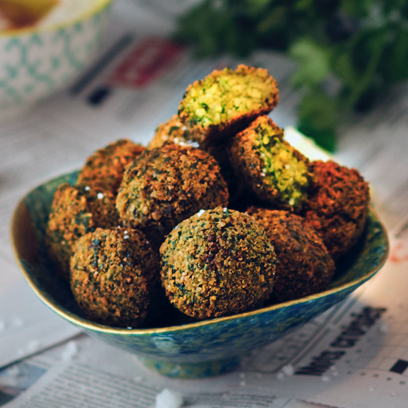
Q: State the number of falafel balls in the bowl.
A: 10